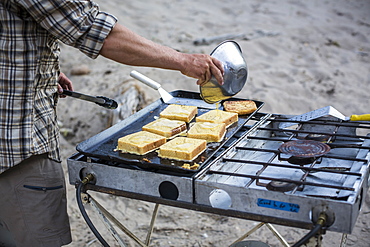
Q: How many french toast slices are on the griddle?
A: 7